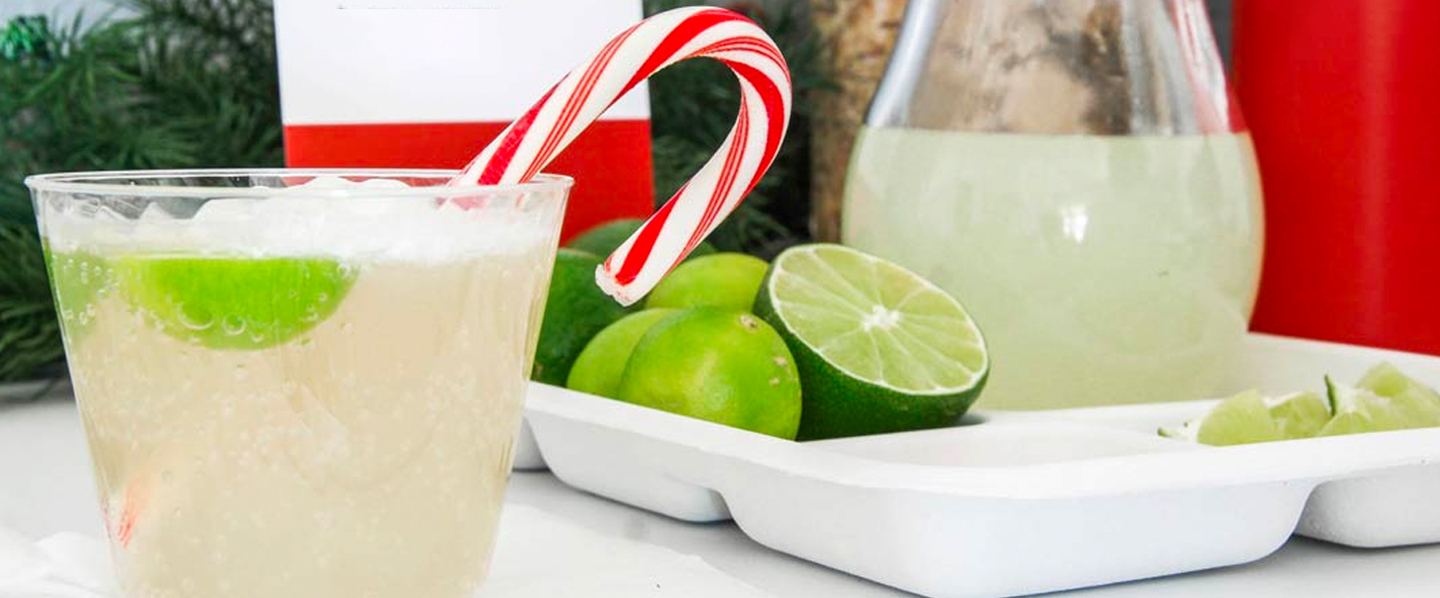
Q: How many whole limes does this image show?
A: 5